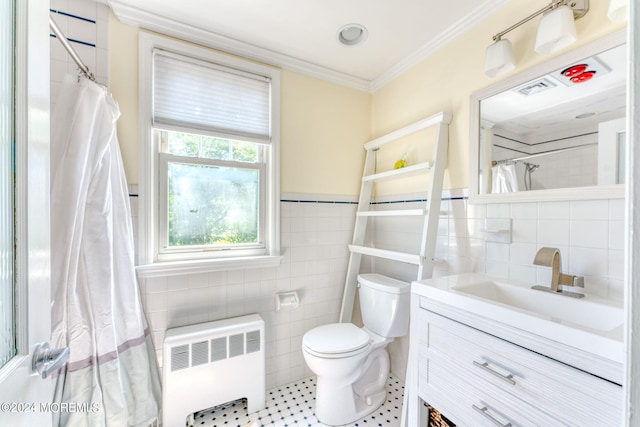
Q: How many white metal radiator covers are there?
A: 1